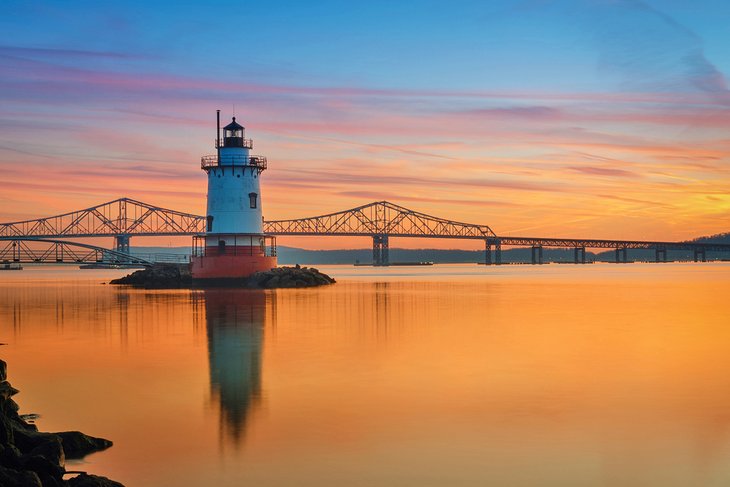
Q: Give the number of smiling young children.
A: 0